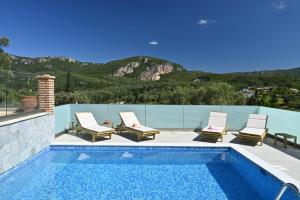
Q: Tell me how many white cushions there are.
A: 4